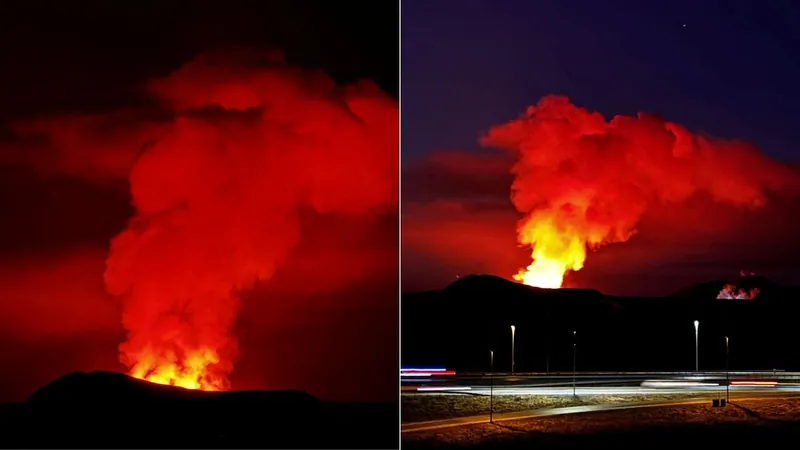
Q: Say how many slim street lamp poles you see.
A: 5